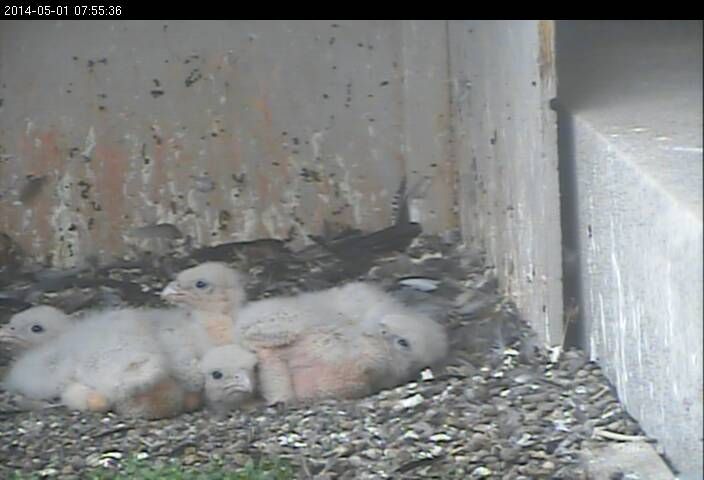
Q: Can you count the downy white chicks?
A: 4